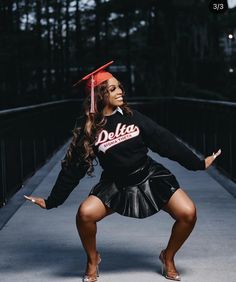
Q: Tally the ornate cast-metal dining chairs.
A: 0